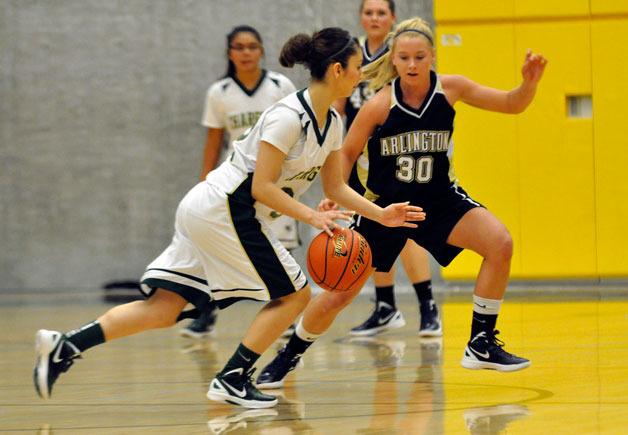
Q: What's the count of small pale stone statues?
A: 0